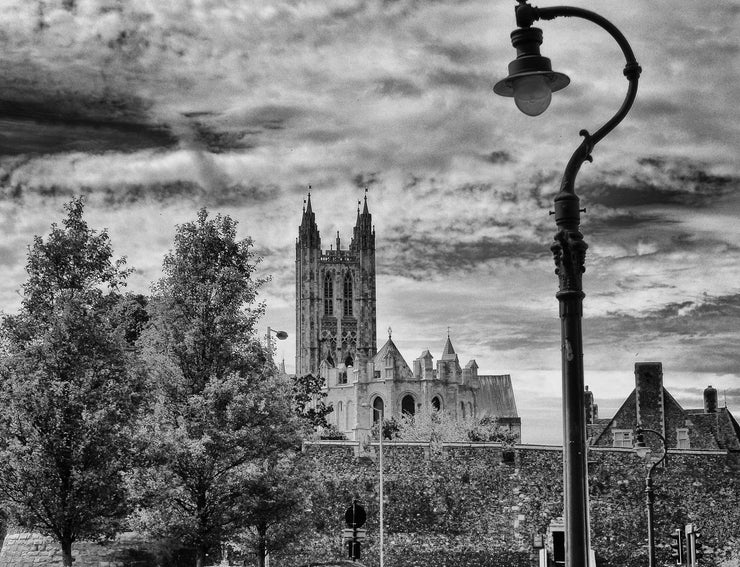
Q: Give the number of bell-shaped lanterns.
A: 2